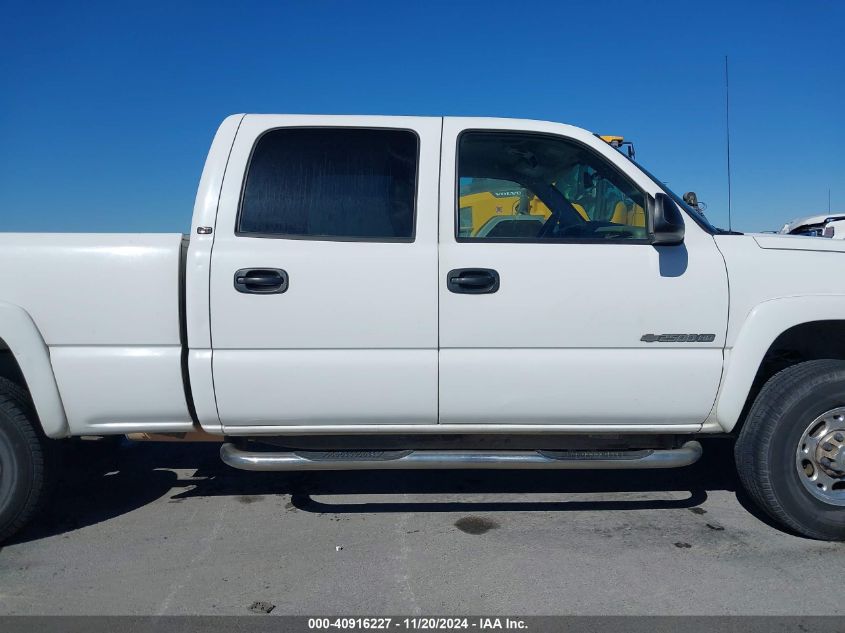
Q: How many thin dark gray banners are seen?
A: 1